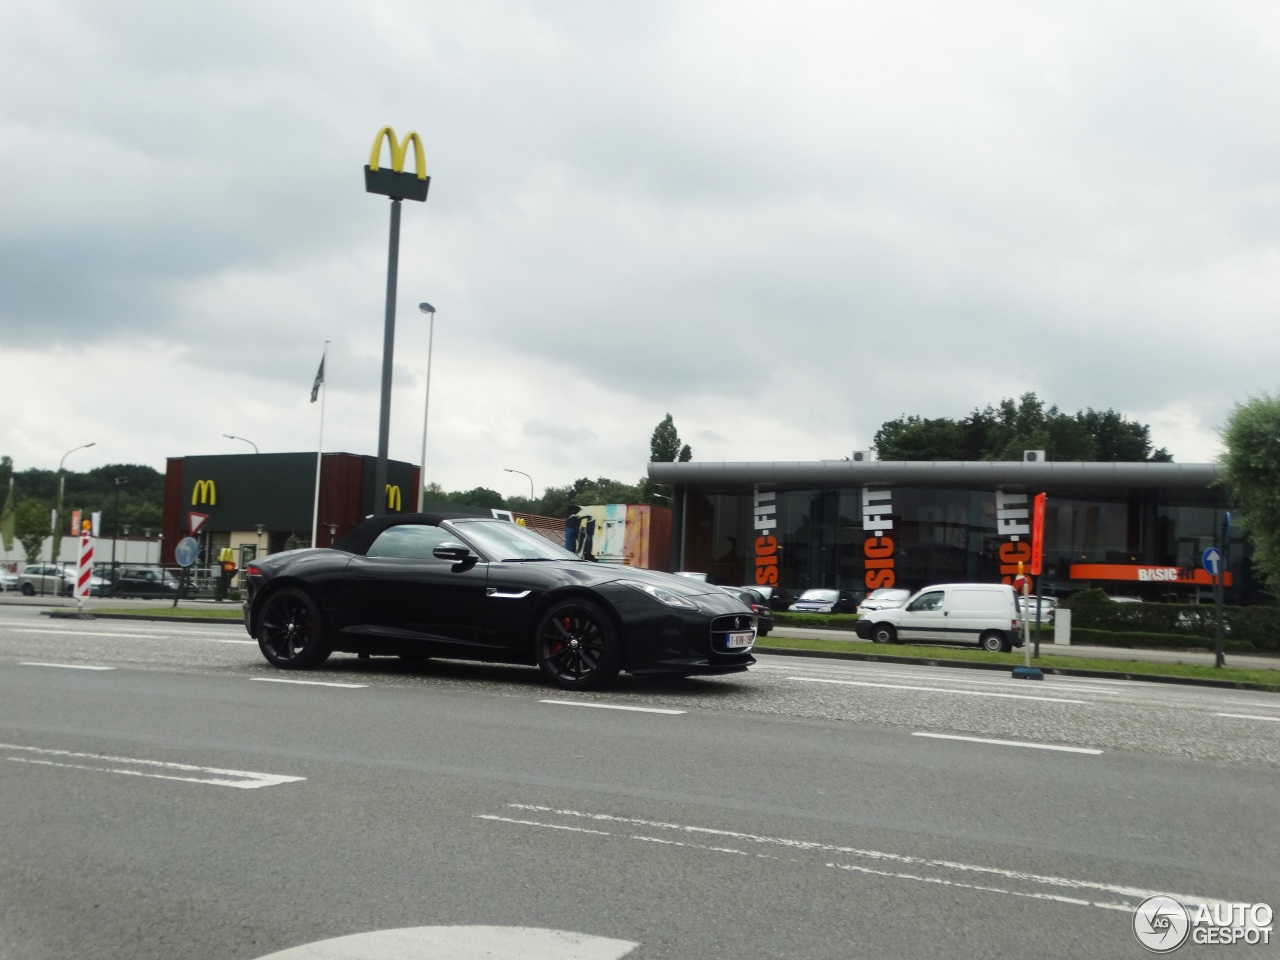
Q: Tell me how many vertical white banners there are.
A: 2